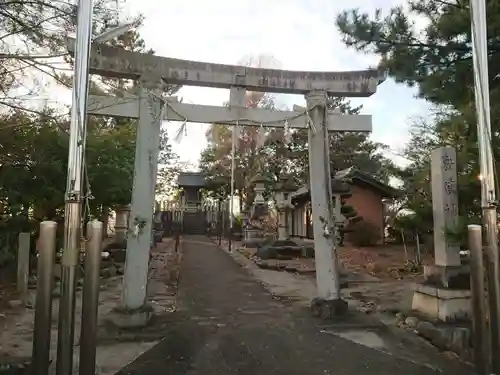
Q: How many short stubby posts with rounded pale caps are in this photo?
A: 3